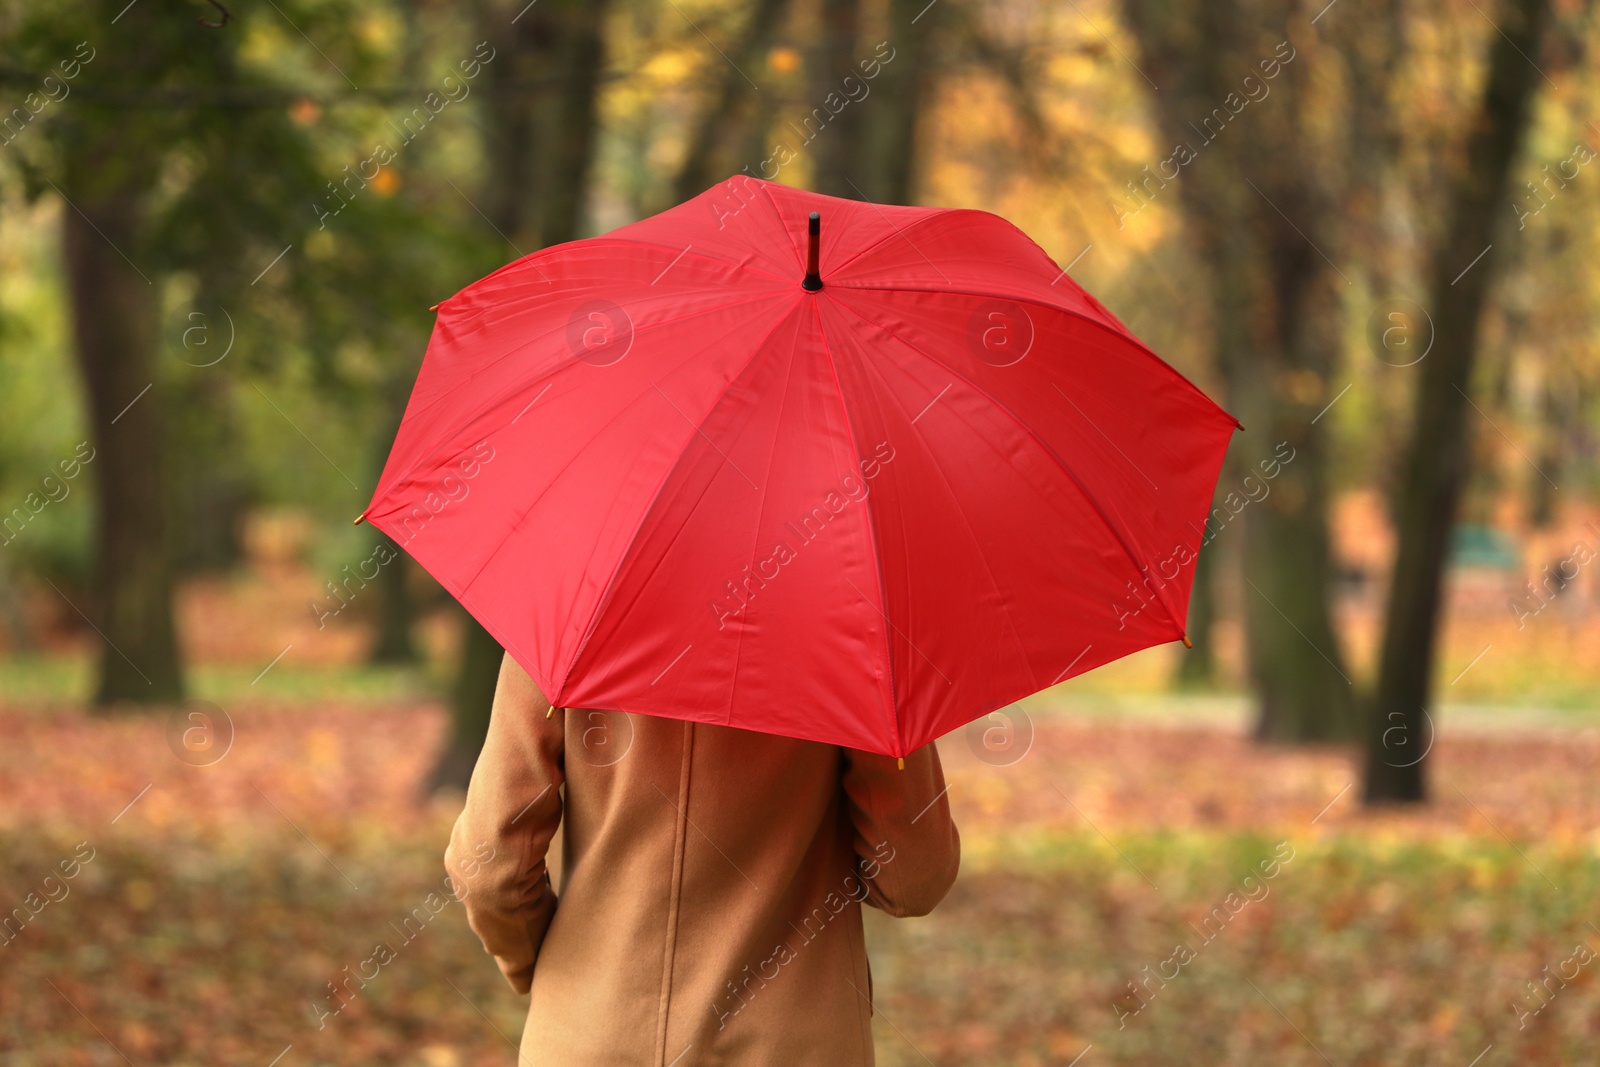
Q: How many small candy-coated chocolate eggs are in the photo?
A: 0